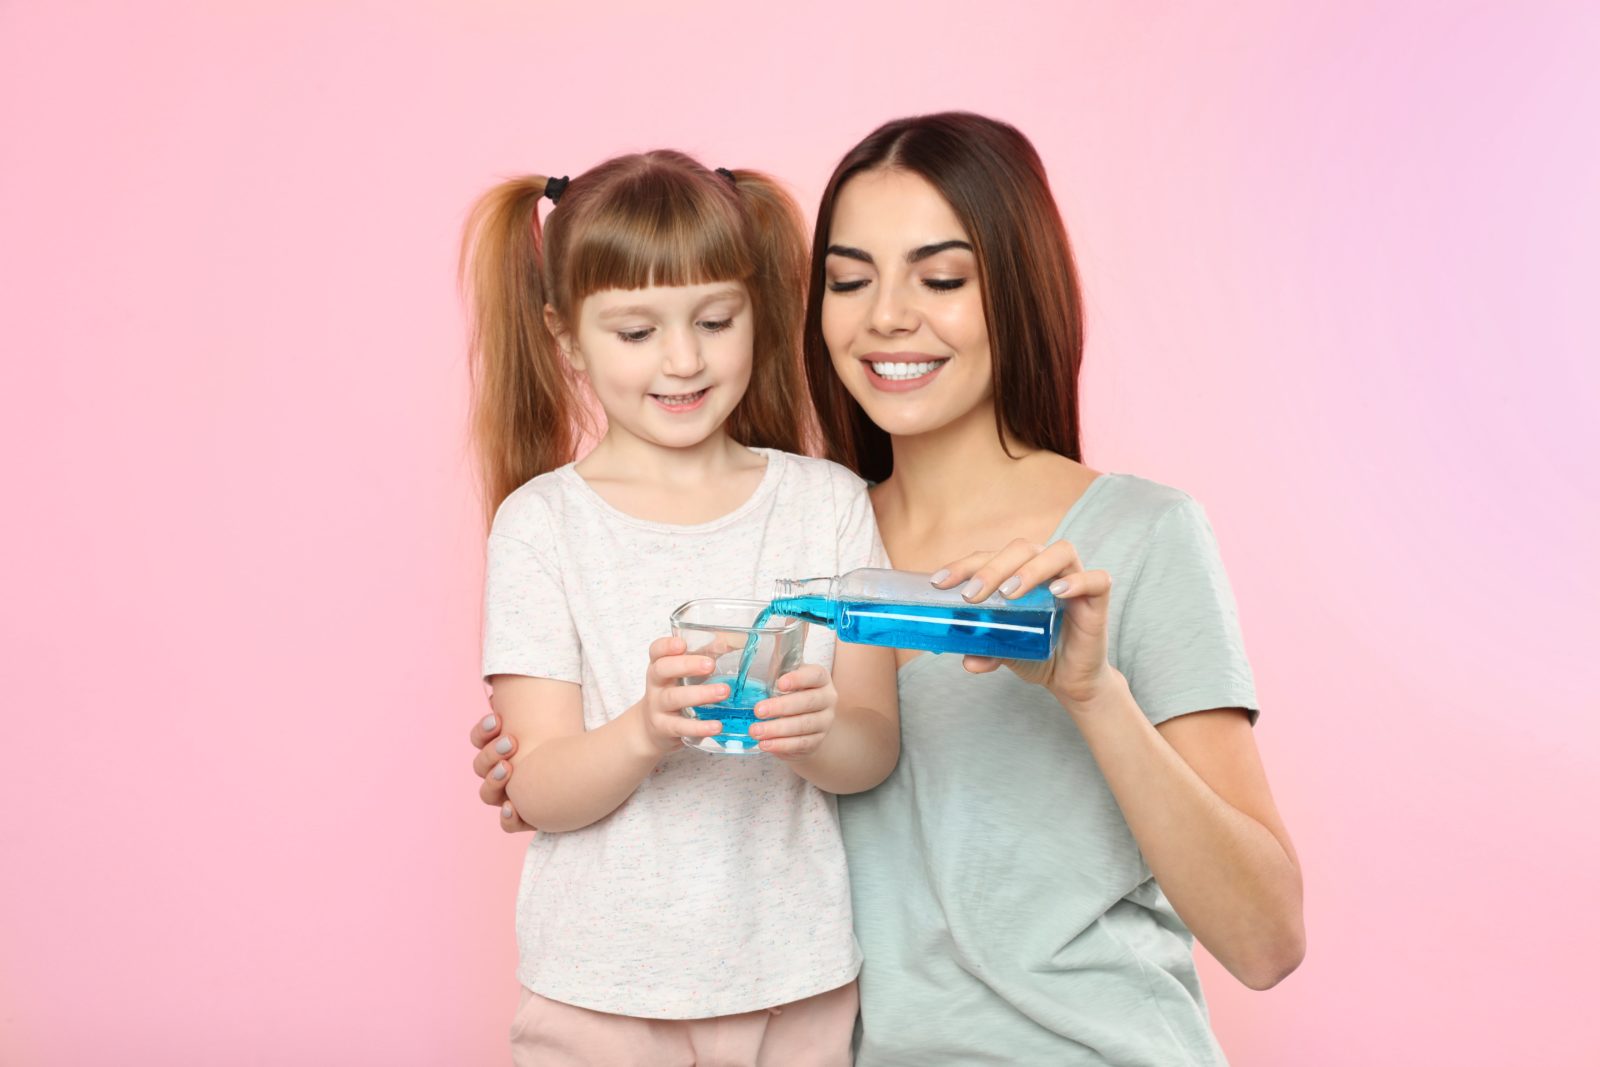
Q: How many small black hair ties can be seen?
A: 2